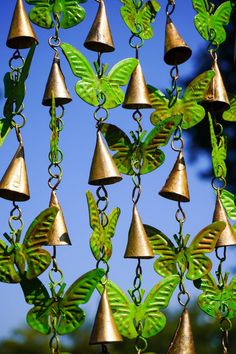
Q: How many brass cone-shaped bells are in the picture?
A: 14